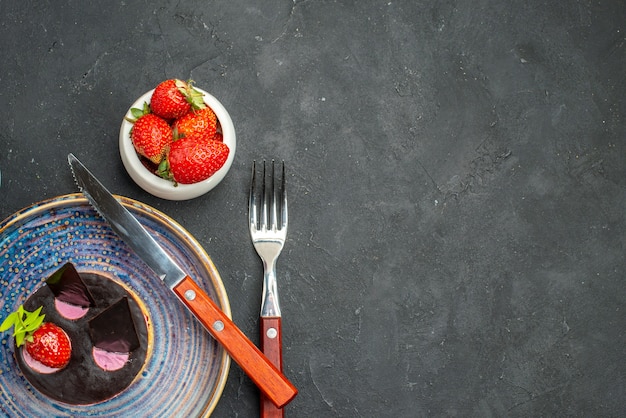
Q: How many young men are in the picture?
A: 0